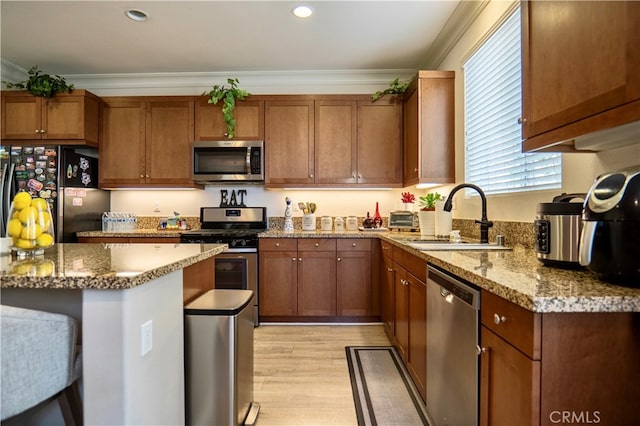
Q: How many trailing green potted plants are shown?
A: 3